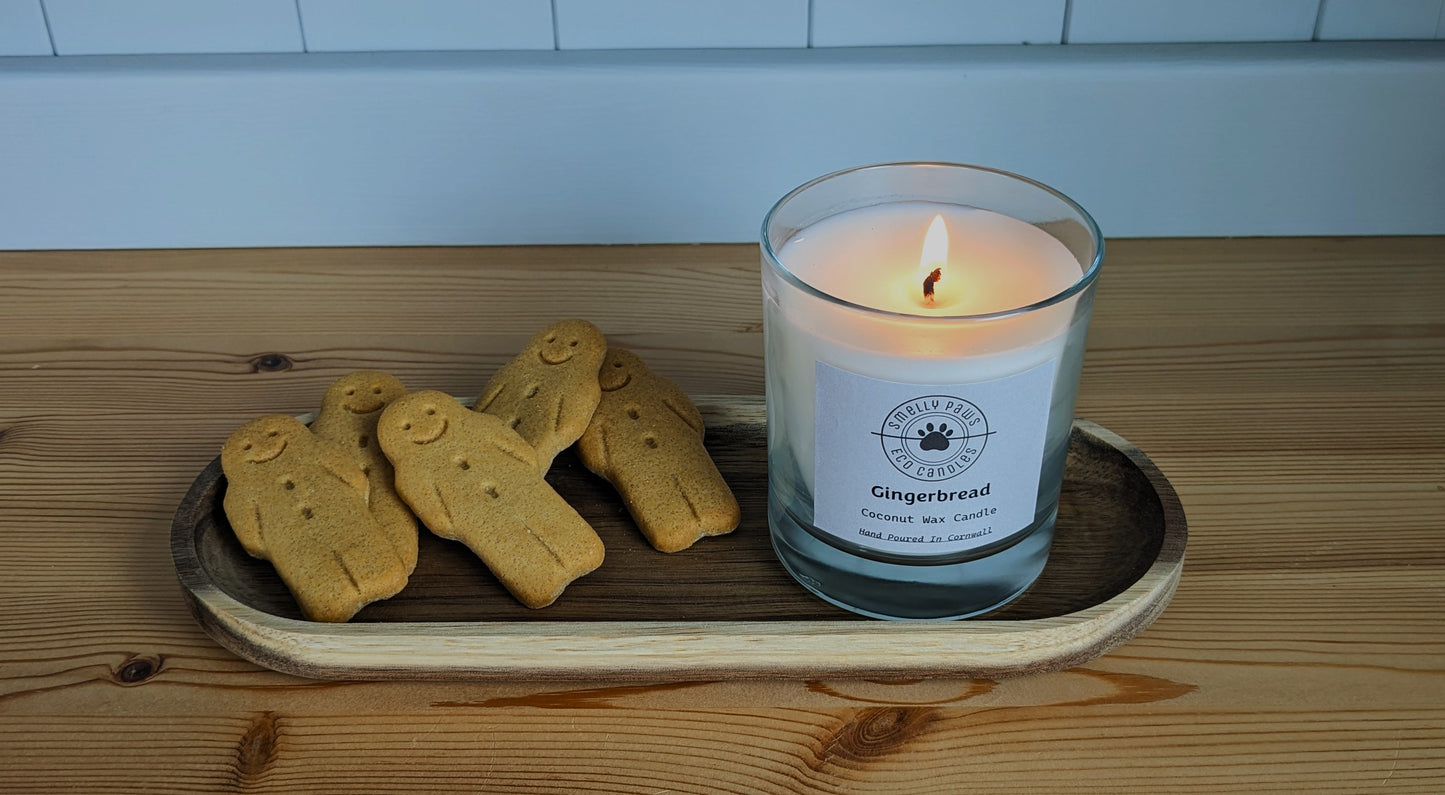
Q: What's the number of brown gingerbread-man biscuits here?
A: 5